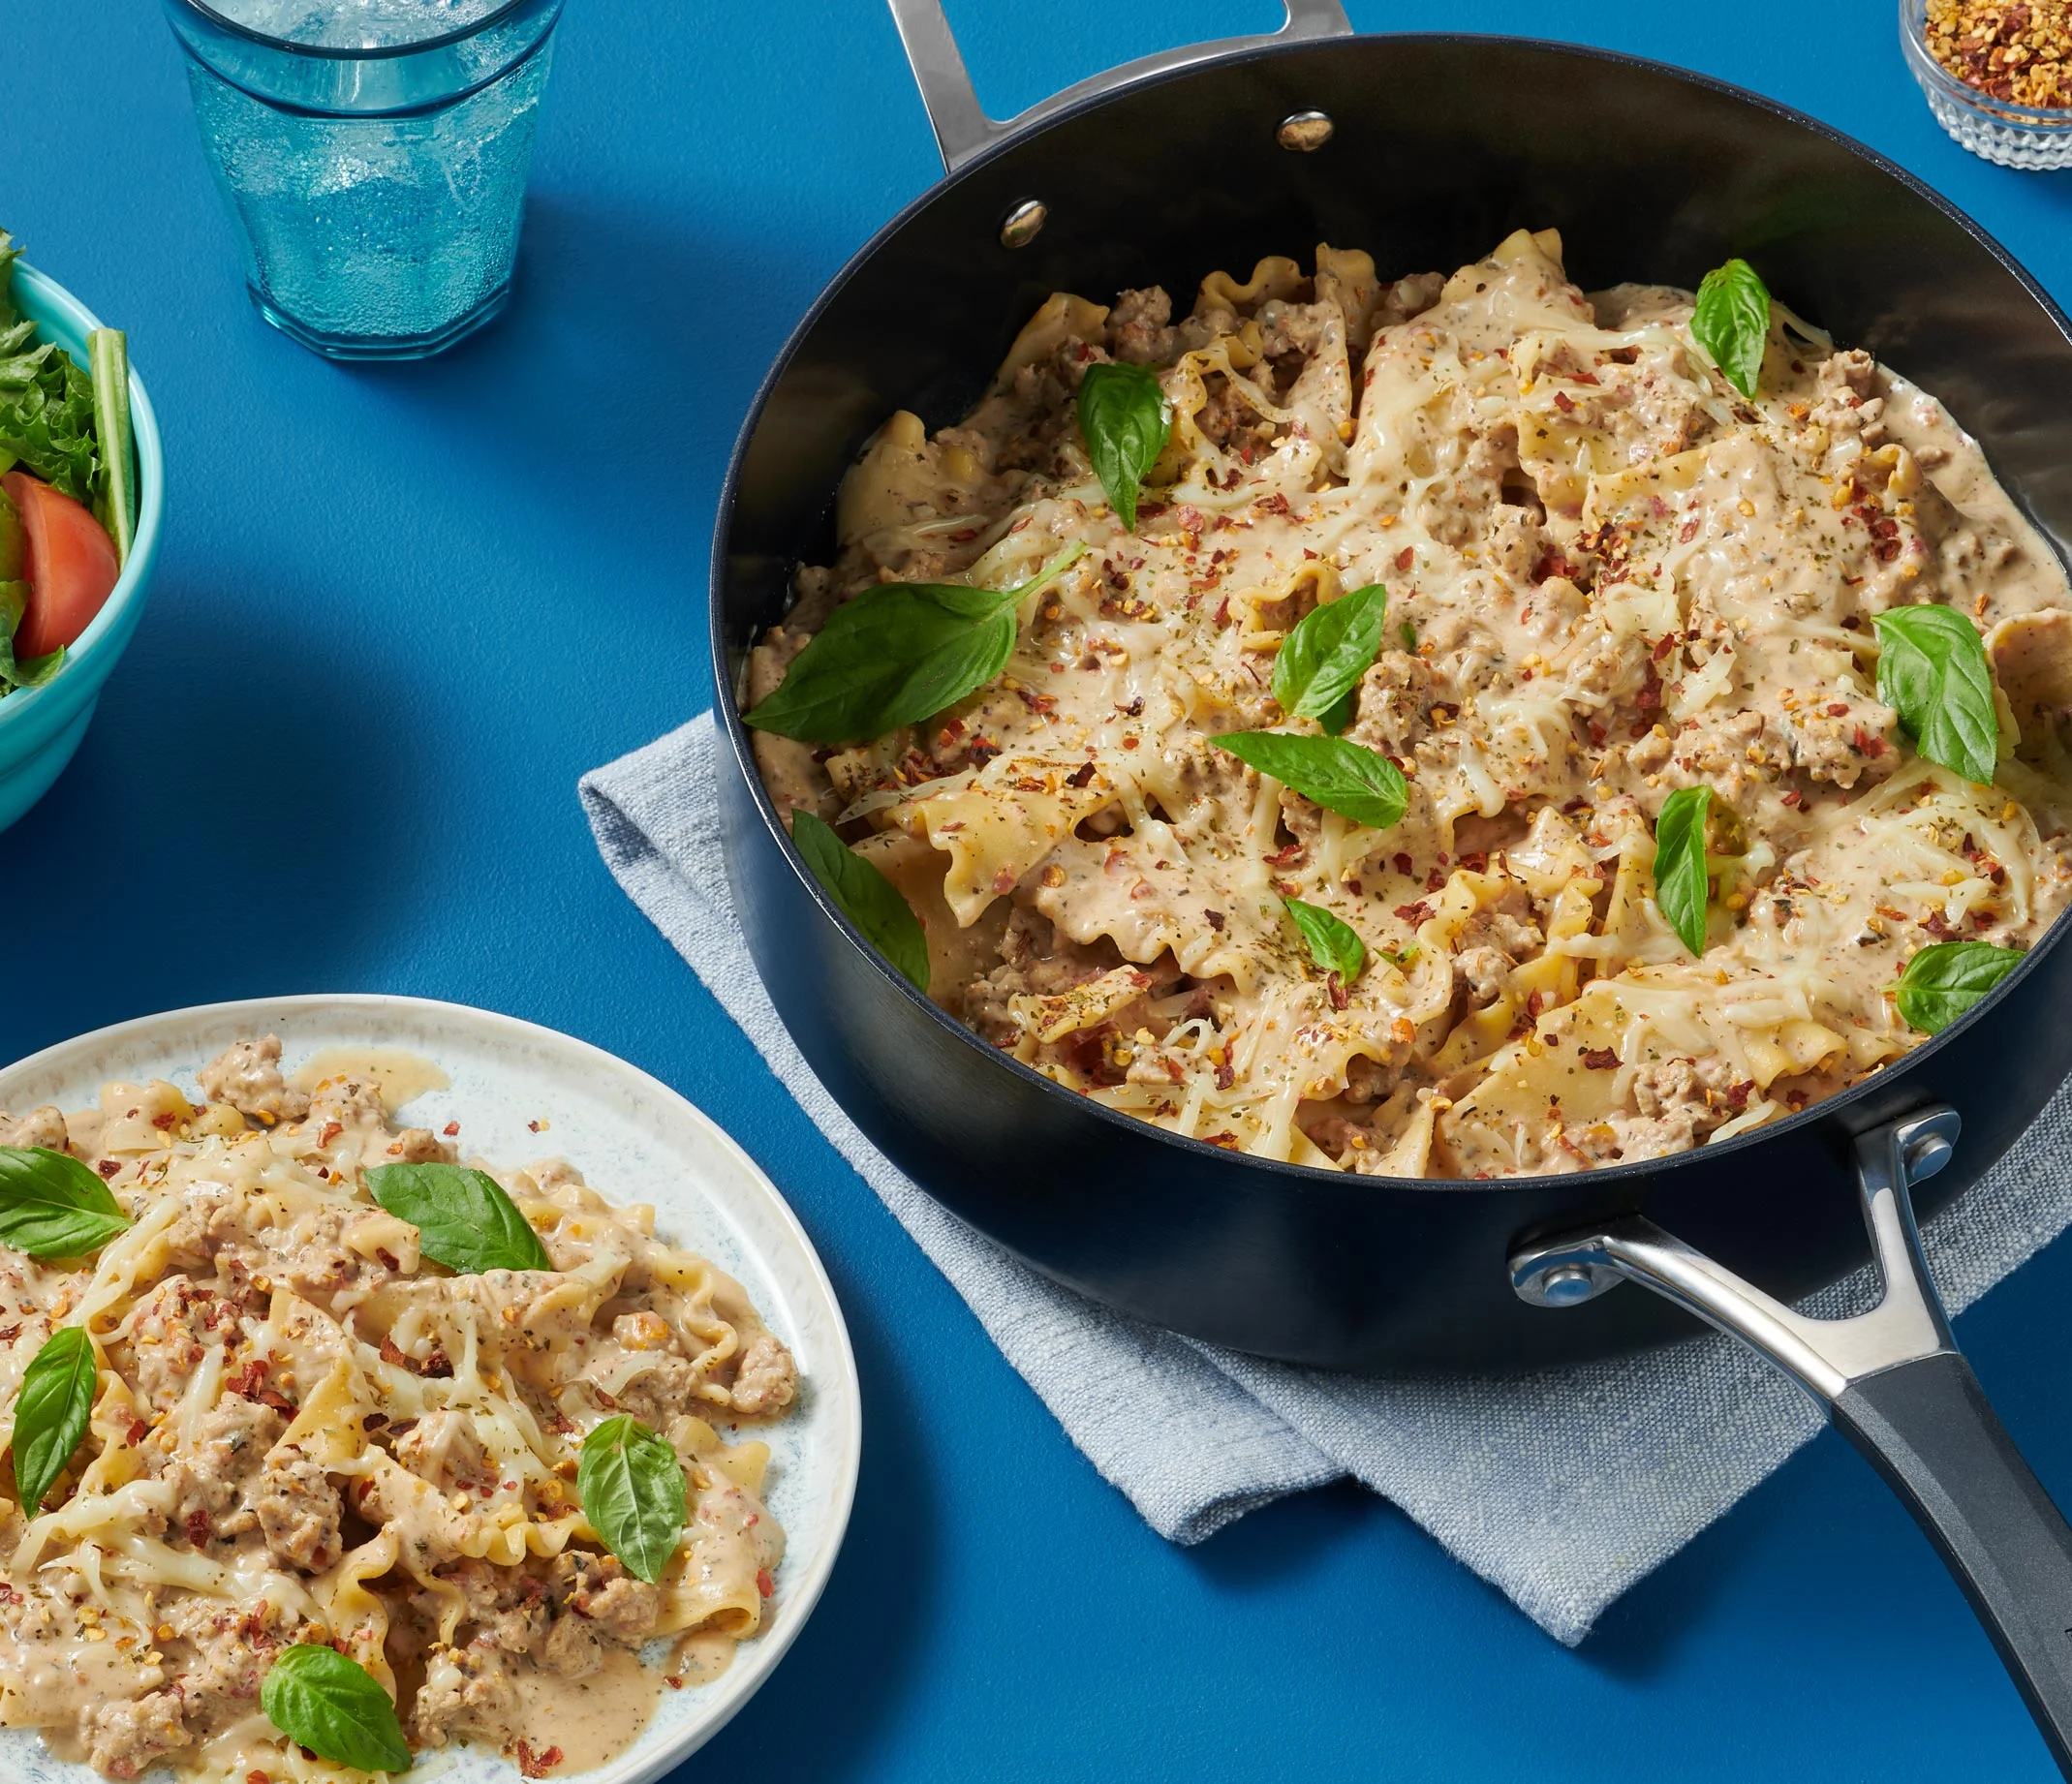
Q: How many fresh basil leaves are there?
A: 15